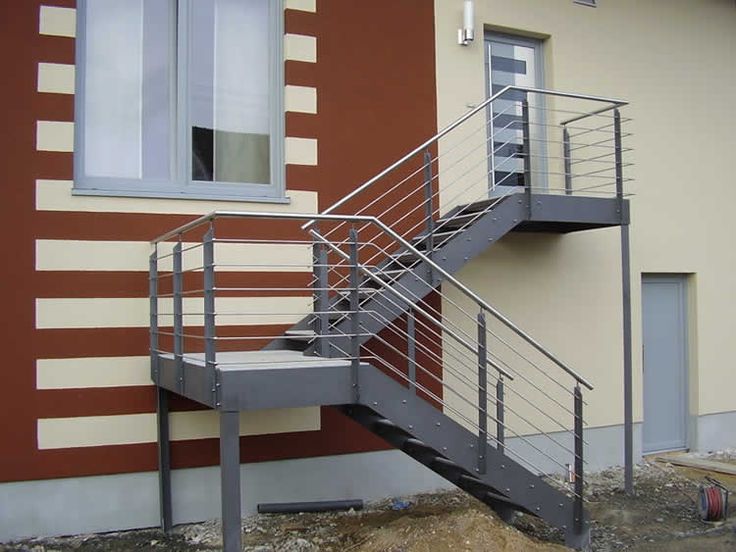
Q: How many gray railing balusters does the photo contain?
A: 14